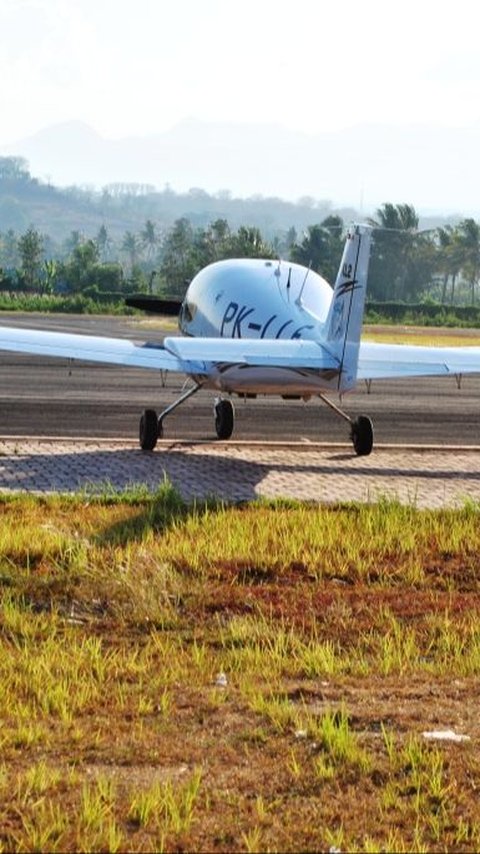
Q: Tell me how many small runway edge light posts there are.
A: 0